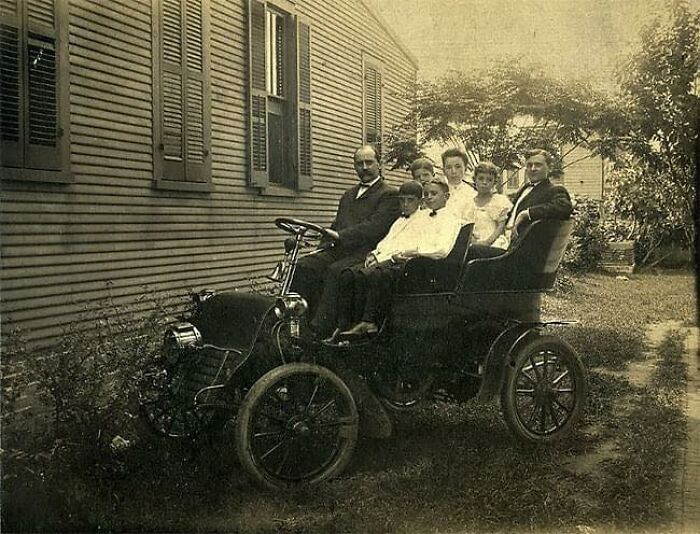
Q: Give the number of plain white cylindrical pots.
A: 0